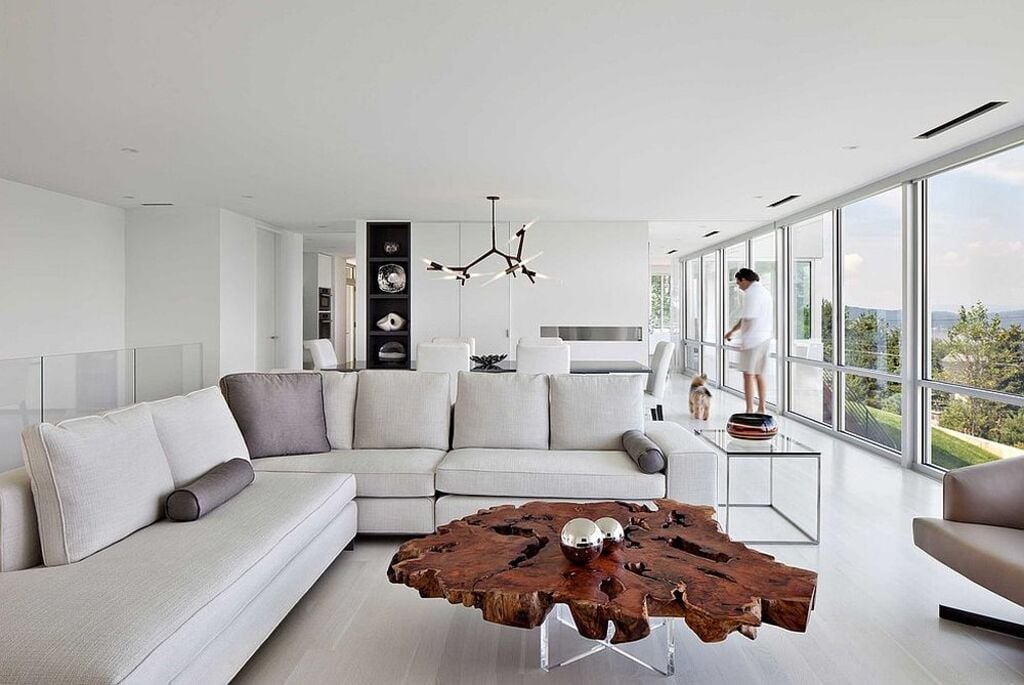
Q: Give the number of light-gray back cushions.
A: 6